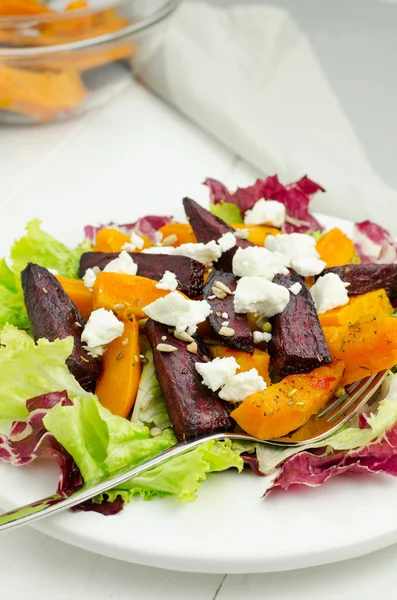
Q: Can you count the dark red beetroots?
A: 7